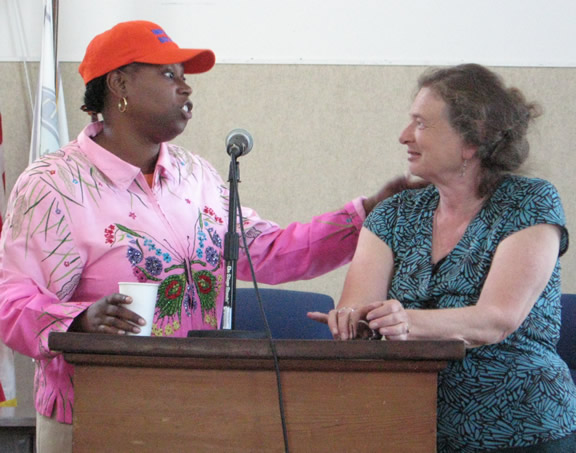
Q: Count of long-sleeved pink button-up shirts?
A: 1